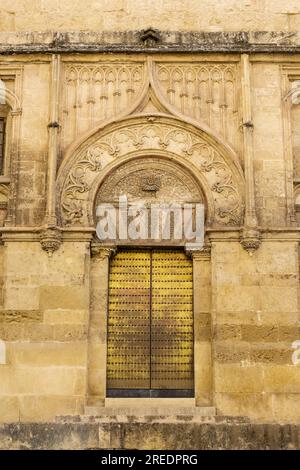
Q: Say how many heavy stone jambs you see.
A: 2